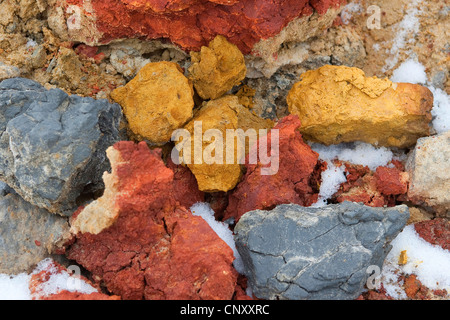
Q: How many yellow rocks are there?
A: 4